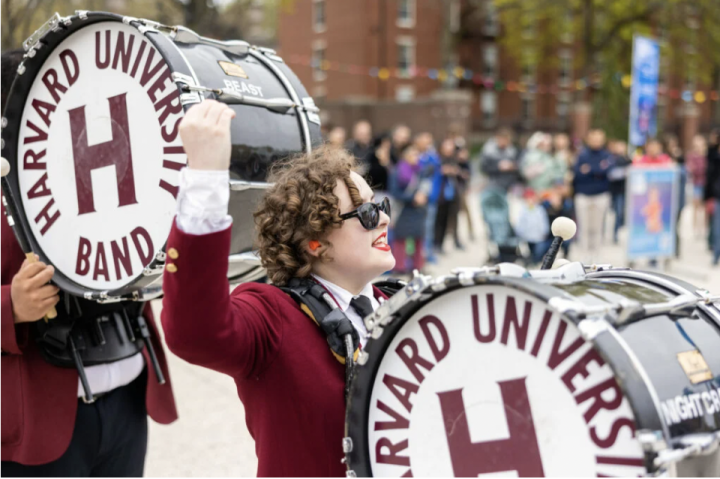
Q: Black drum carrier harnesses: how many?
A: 2